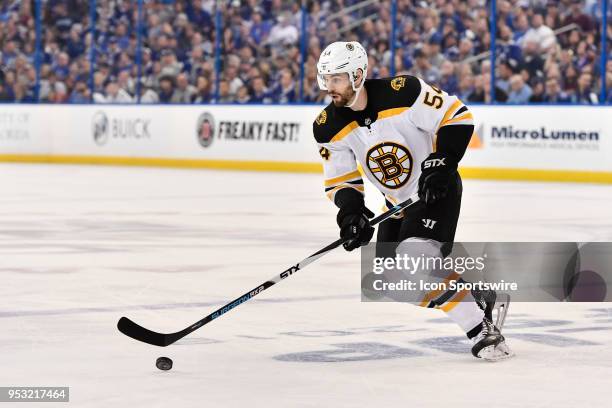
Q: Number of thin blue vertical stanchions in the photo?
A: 8